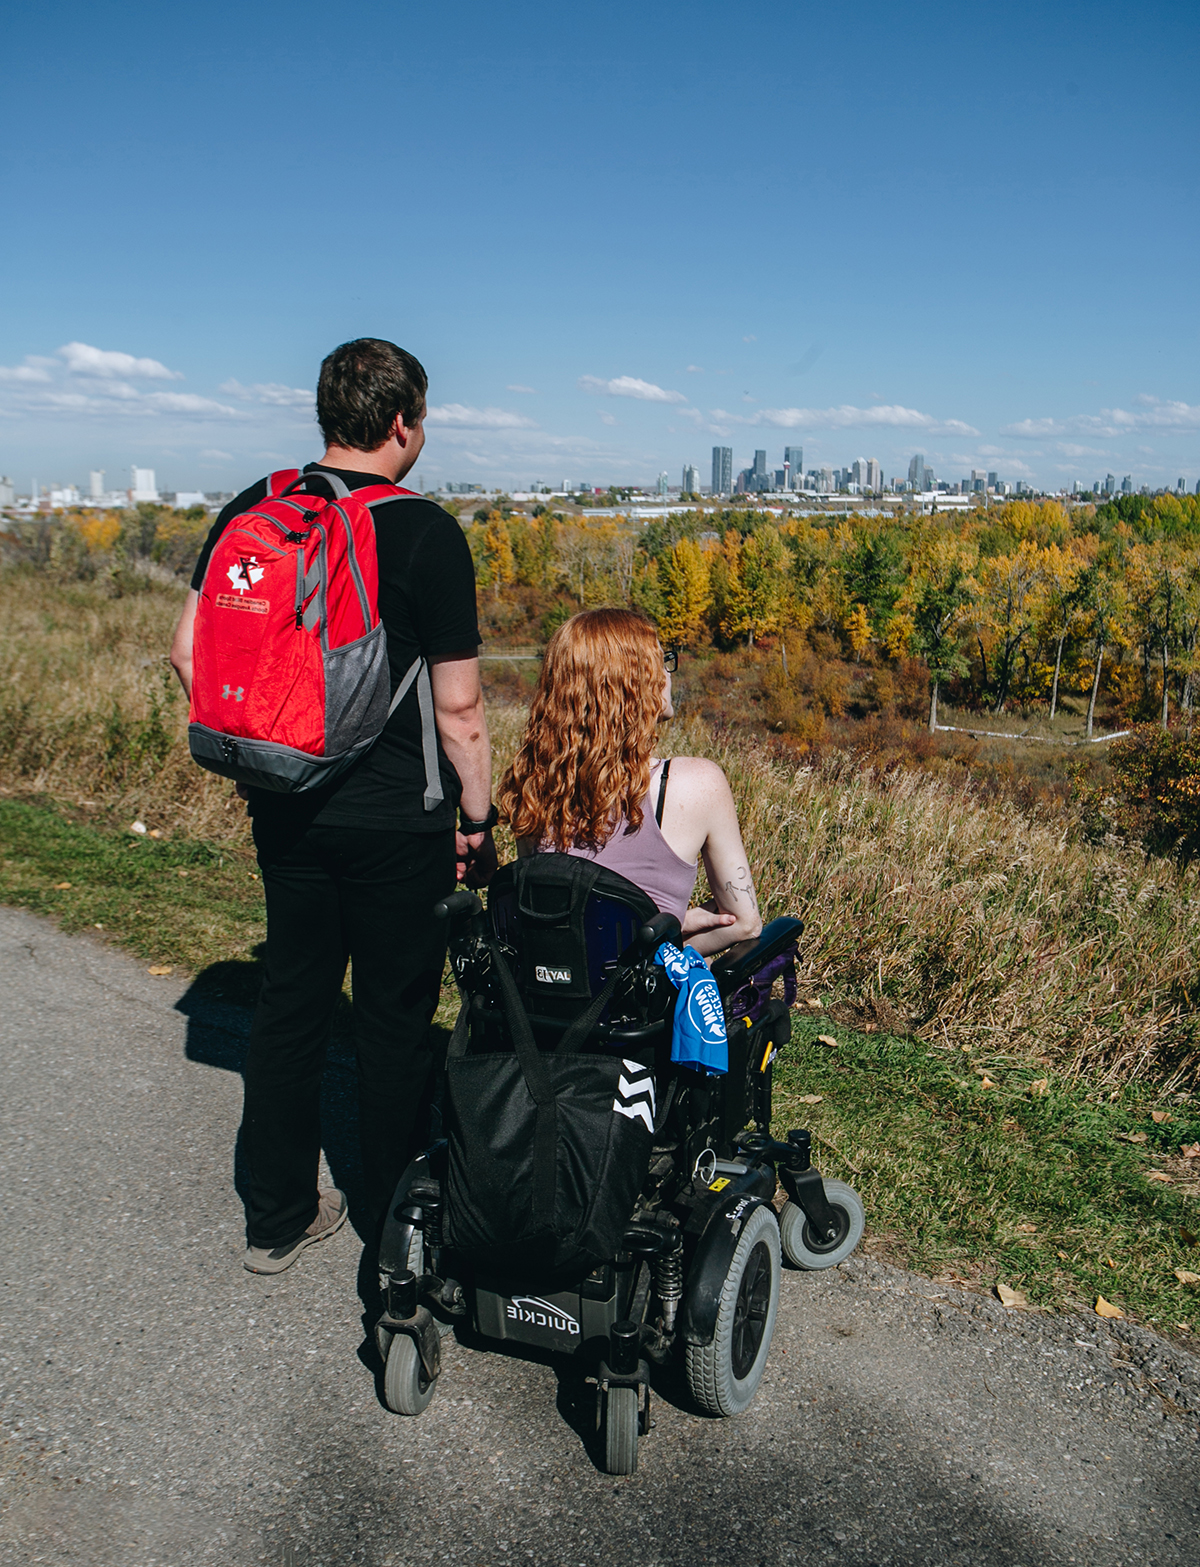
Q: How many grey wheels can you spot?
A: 5